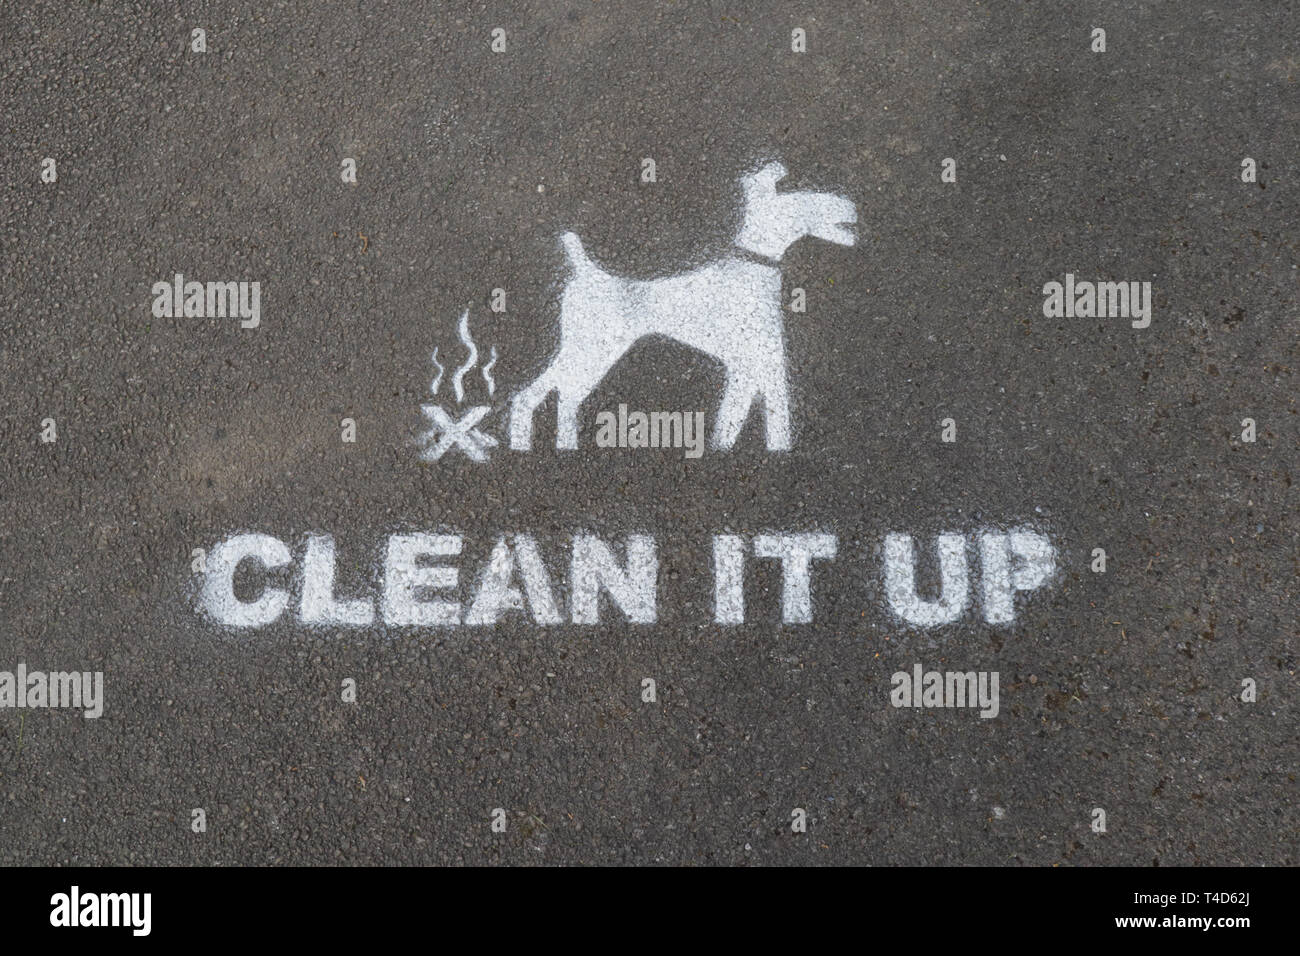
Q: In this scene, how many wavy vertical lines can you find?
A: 3